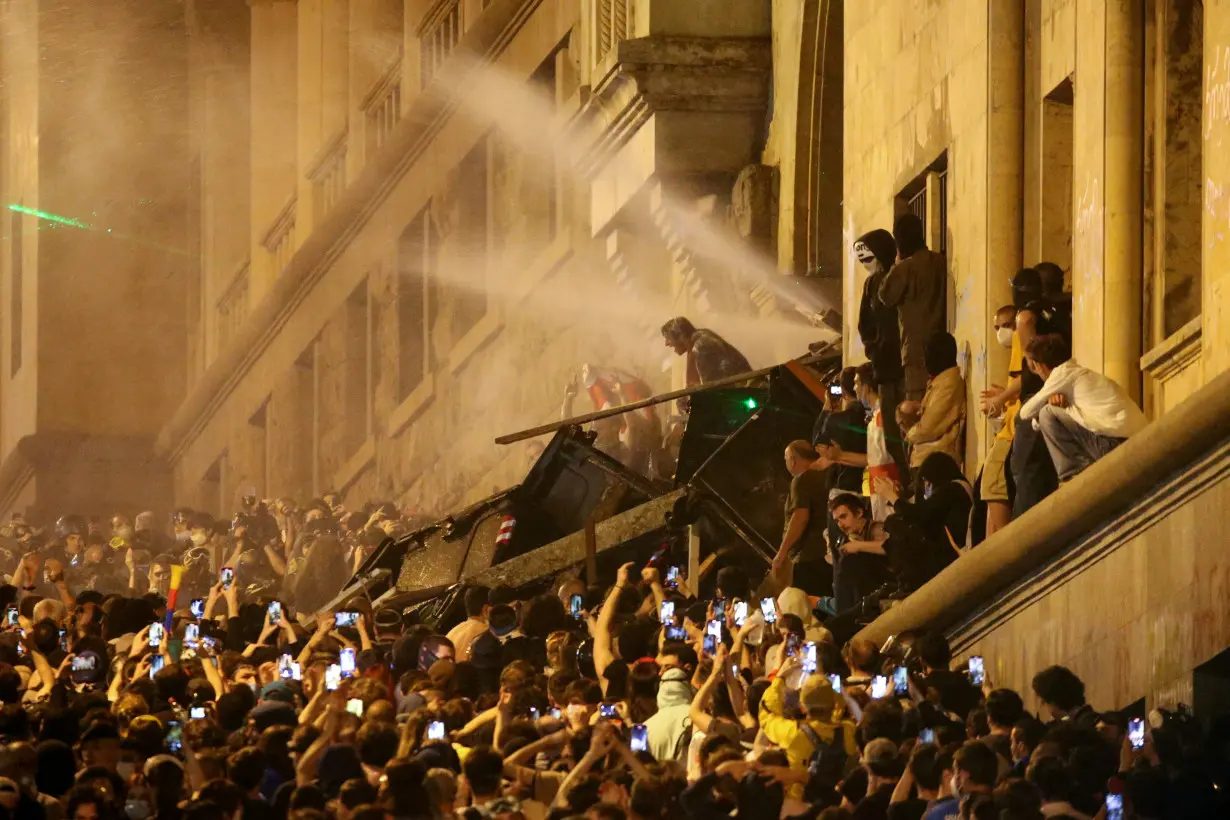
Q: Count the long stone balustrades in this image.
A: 2